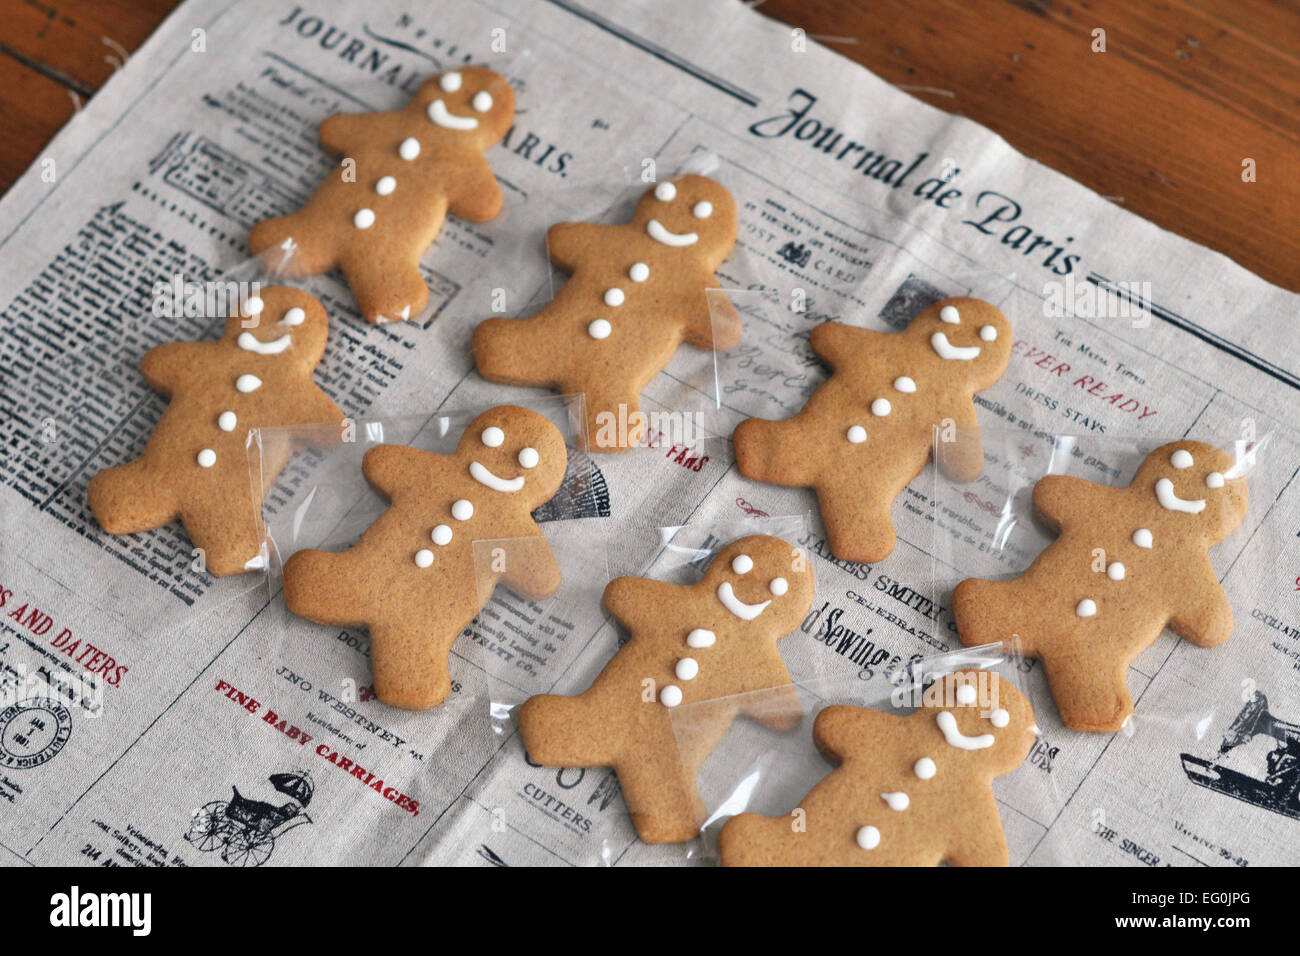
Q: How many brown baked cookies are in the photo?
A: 8